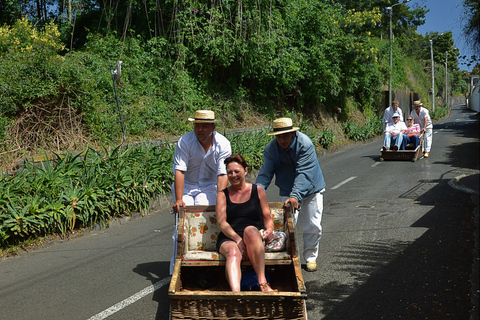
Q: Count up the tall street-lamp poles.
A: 3